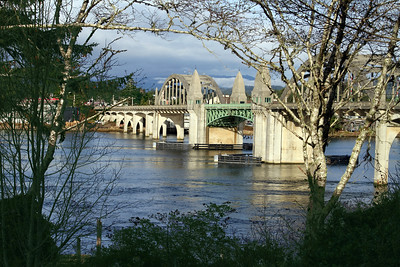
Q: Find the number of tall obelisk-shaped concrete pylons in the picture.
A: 3